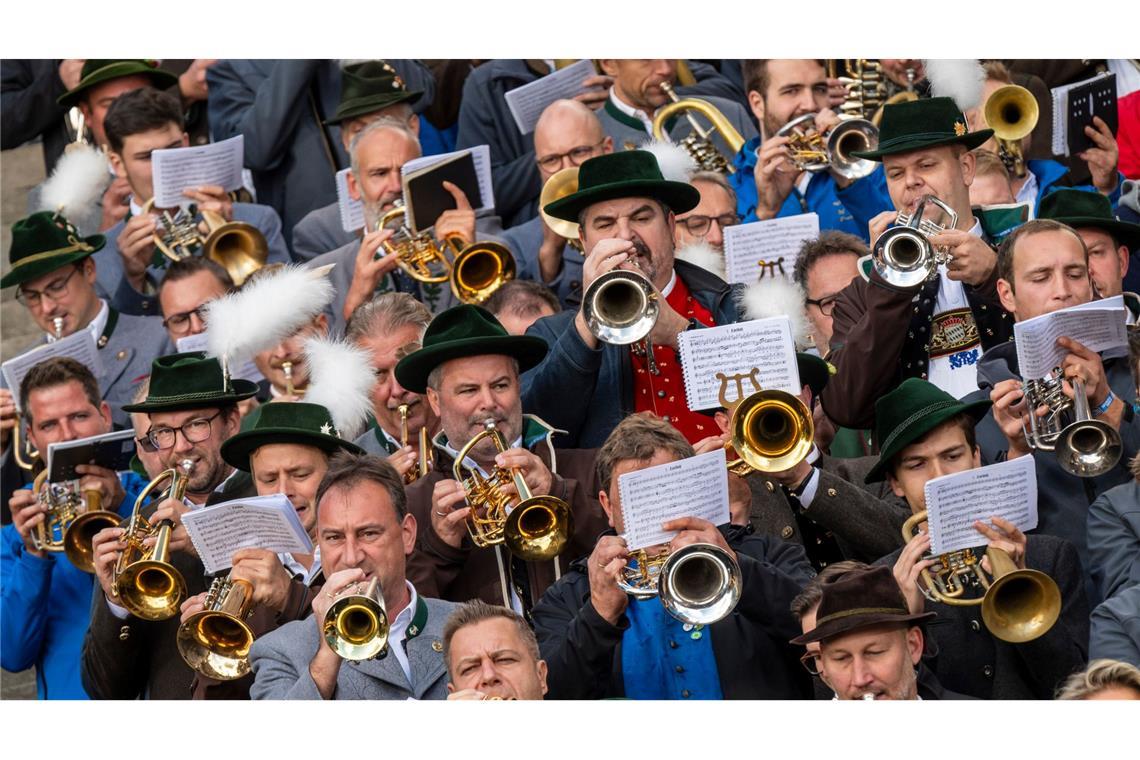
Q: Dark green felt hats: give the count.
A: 11